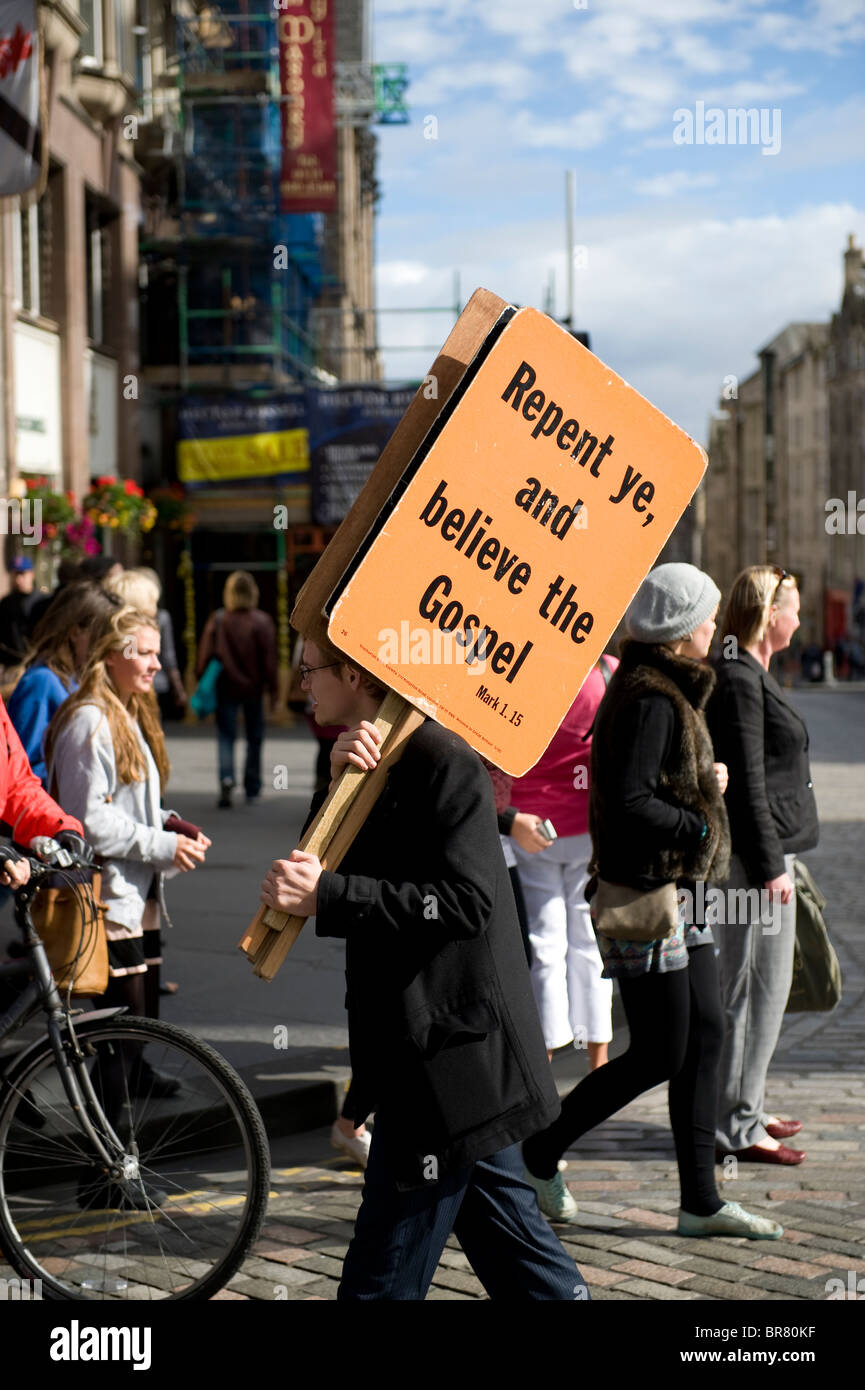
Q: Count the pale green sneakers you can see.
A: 2